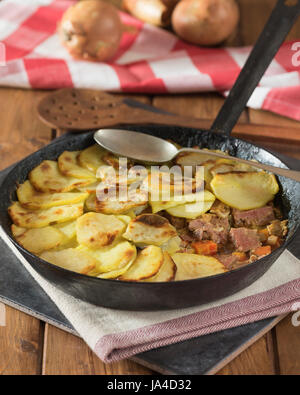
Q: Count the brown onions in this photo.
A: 3